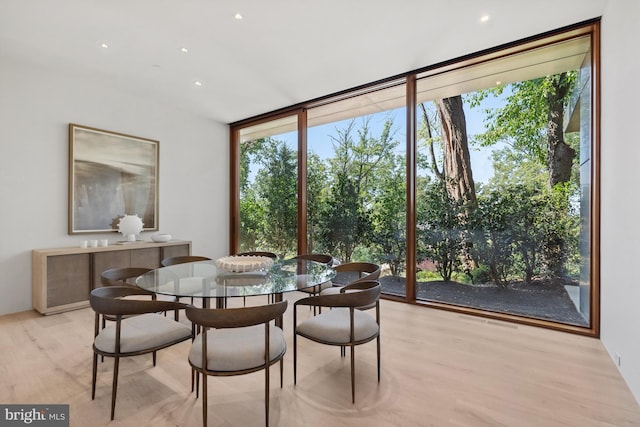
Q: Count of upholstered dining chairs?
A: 8